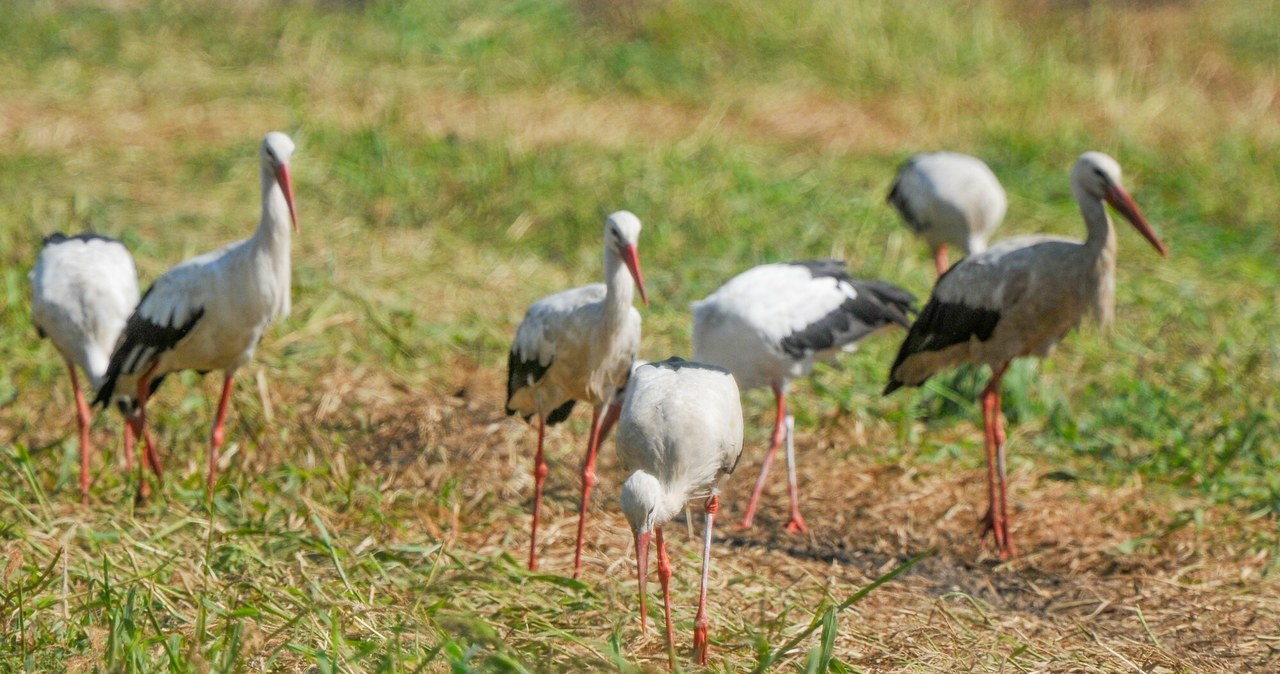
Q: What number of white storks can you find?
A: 7